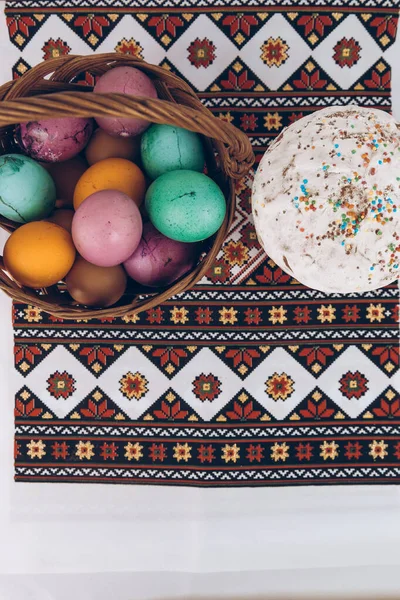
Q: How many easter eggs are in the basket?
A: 13